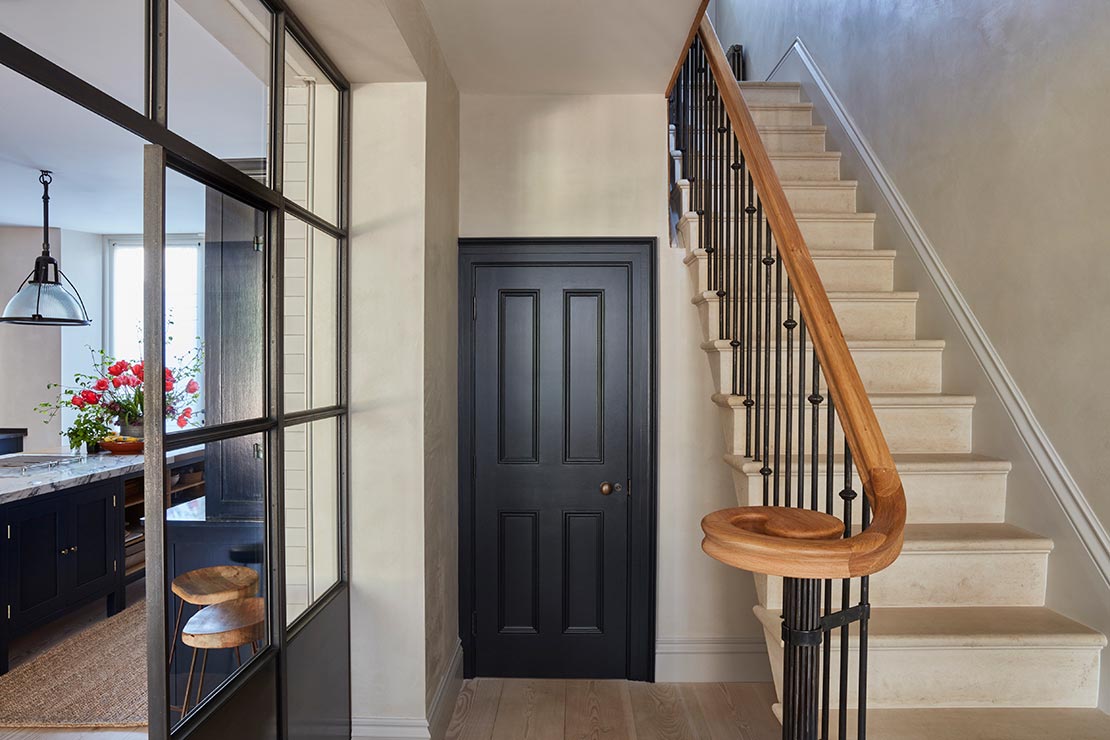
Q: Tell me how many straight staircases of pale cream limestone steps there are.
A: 1